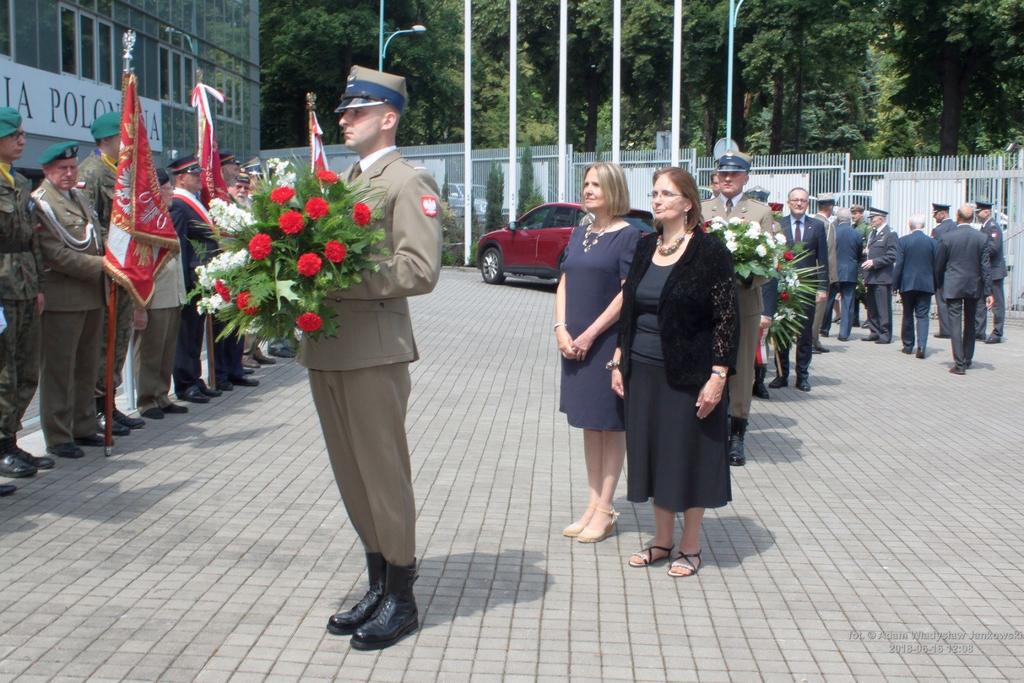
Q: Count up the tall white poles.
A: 5